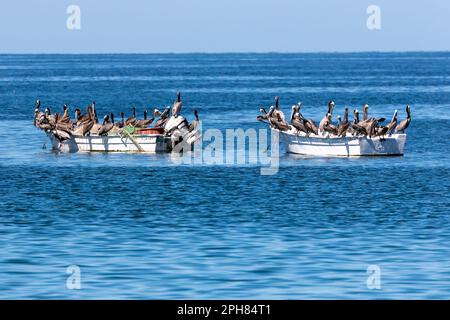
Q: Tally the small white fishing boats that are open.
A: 2